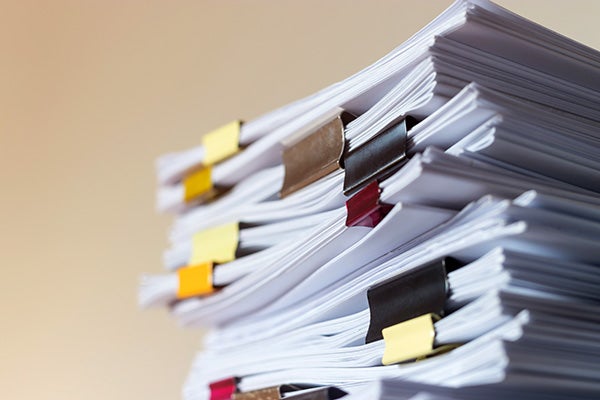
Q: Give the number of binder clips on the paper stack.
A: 12